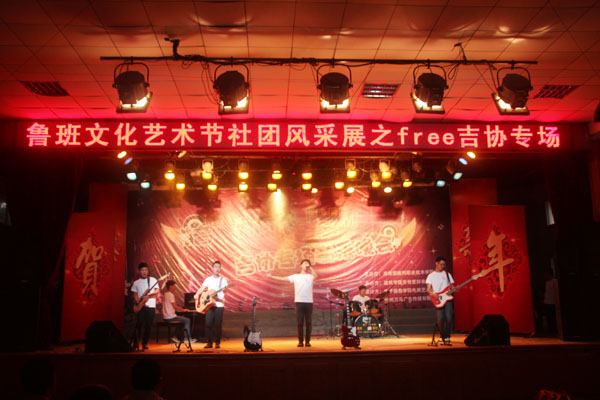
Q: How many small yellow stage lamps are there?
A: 15